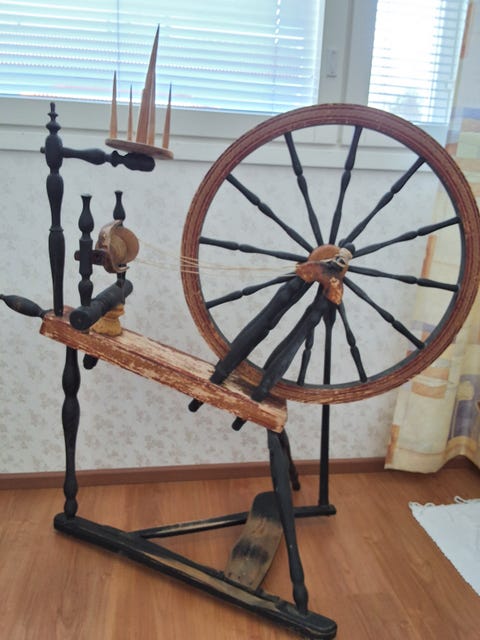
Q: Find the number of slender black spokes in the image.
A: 12